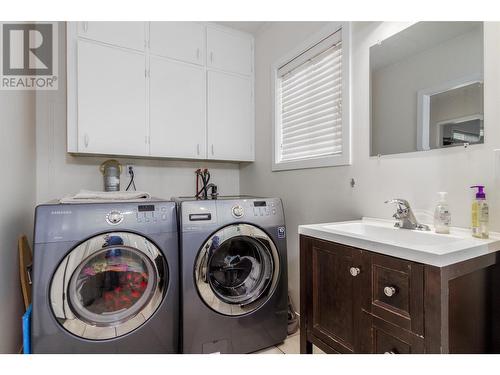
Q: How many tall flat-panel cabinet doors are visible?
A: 3